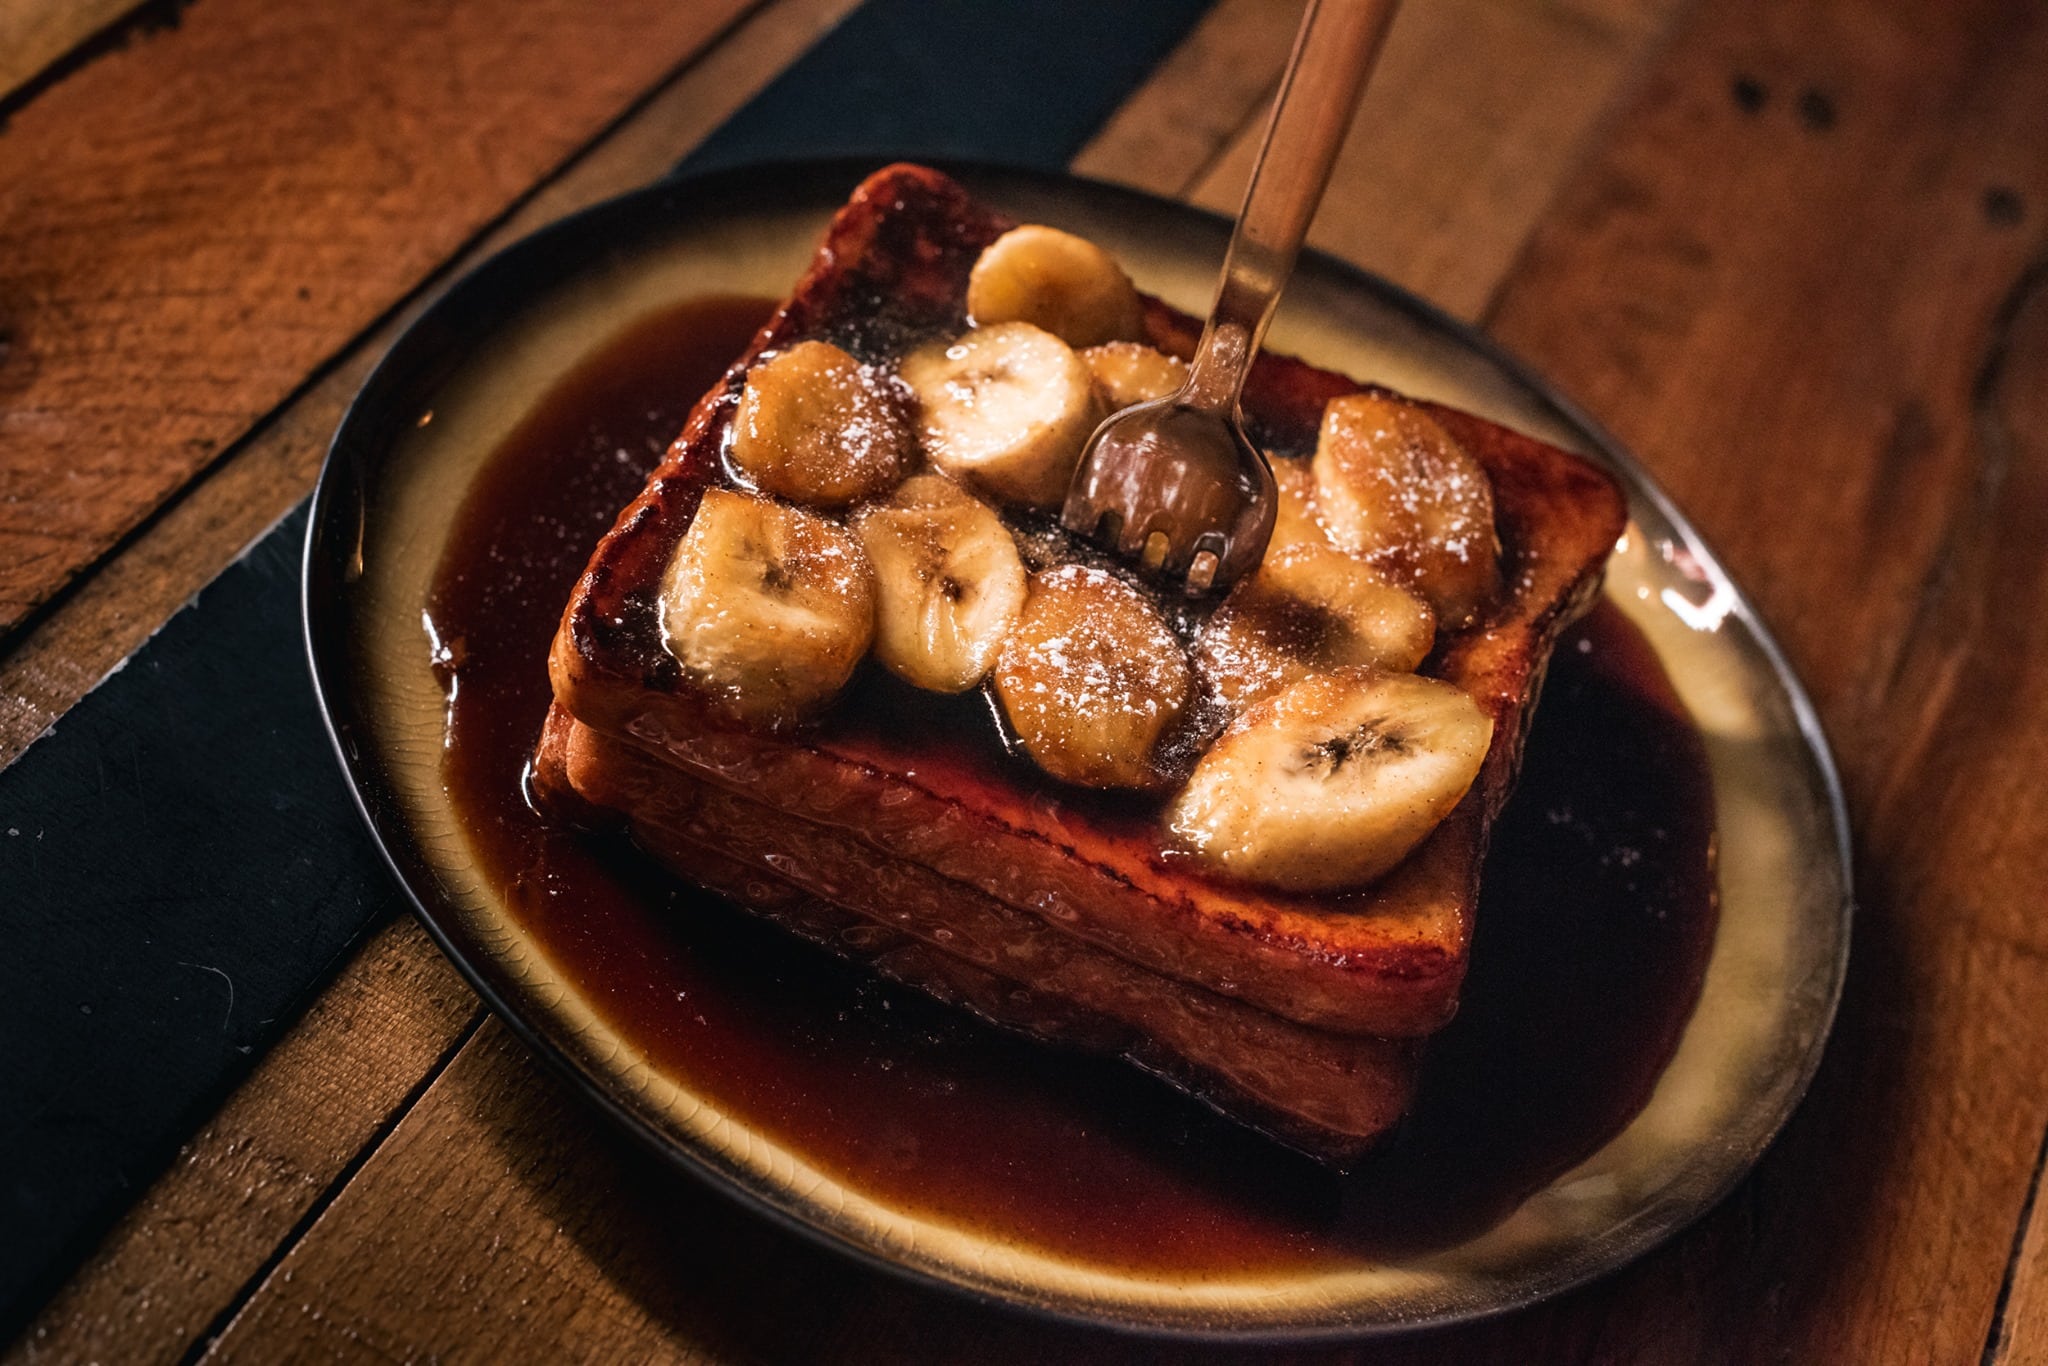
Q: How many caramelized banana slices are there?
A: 11